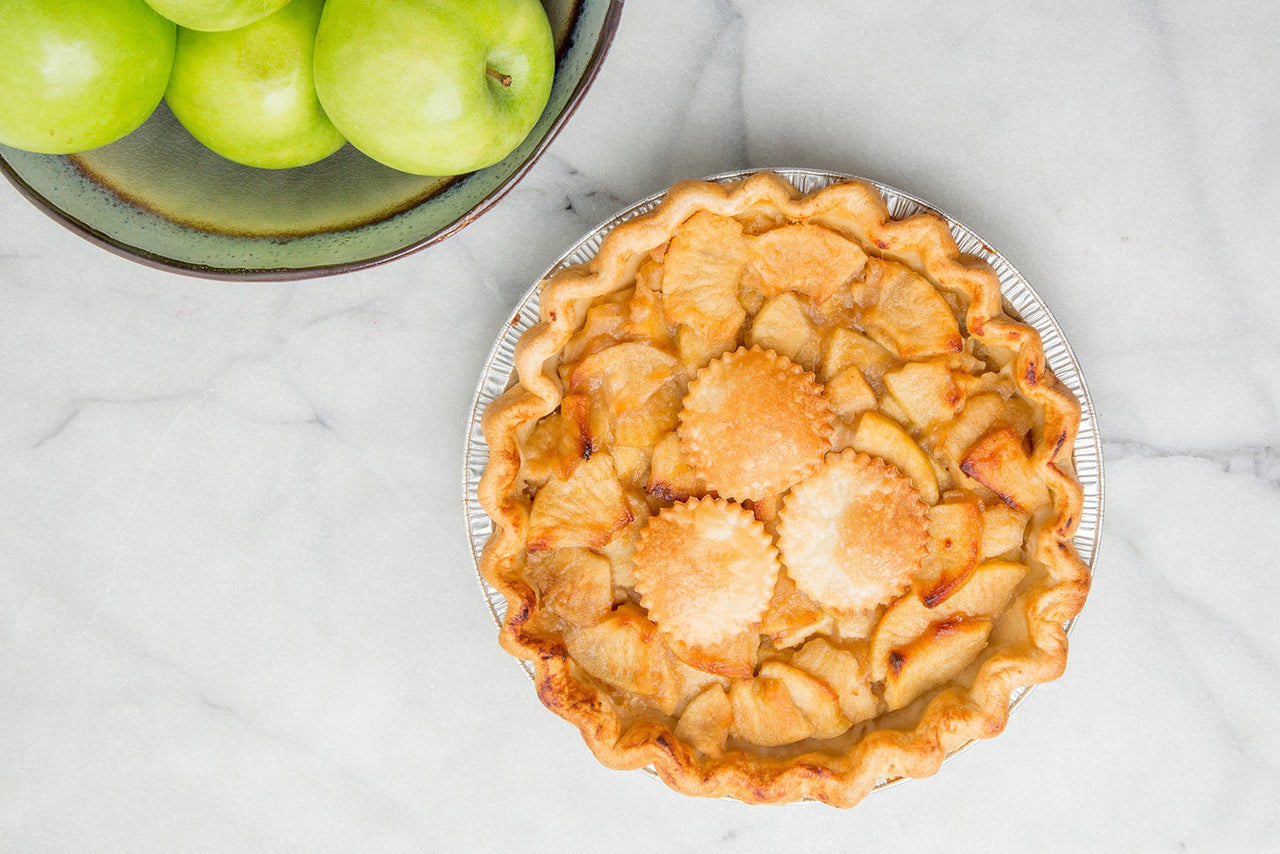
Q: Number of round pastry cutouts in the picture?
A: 3